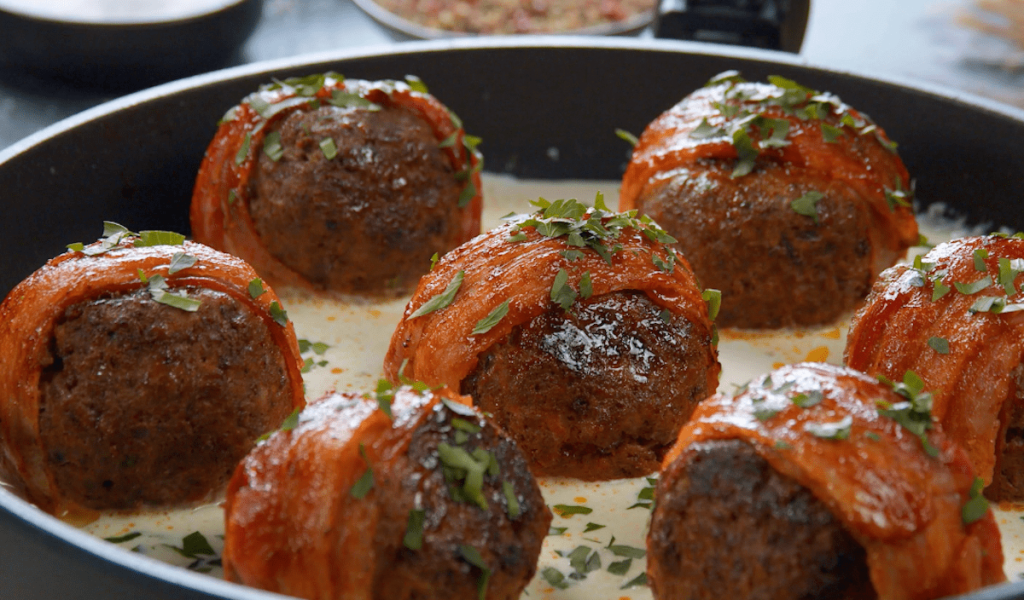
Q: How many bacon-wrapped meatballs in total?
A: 7